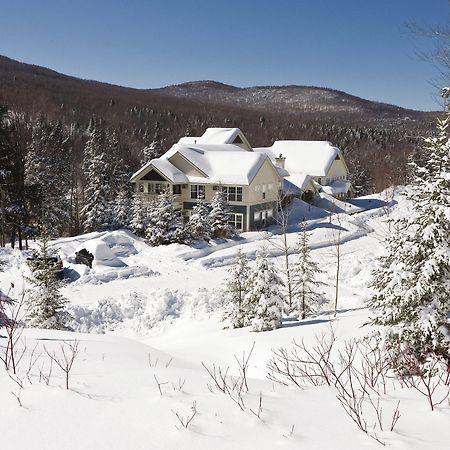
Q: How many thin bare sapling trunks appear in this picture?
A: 2